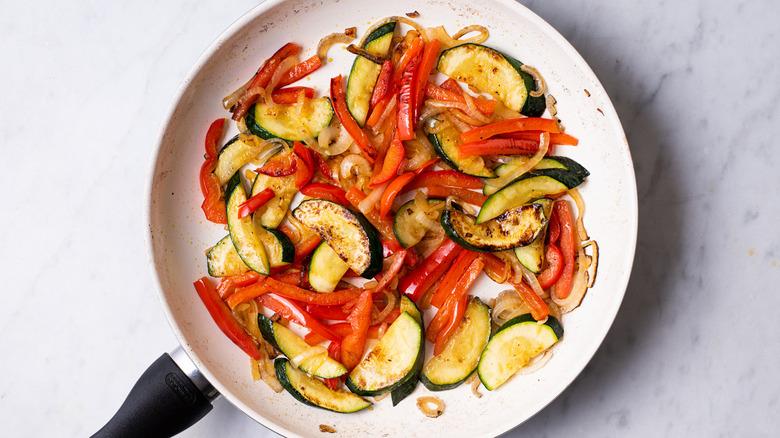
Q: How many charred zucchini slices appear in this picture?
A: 2